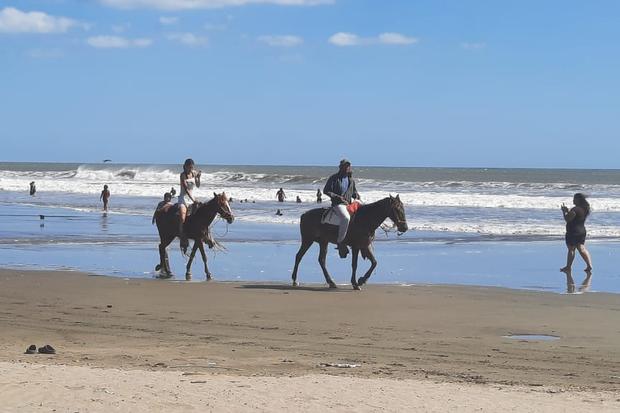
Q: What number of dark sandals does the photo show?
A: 2